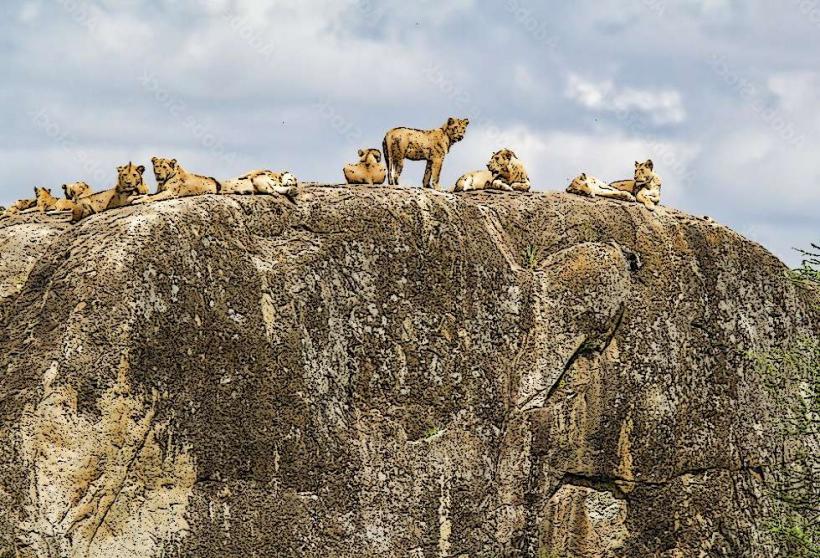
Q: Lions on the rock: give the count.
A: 11